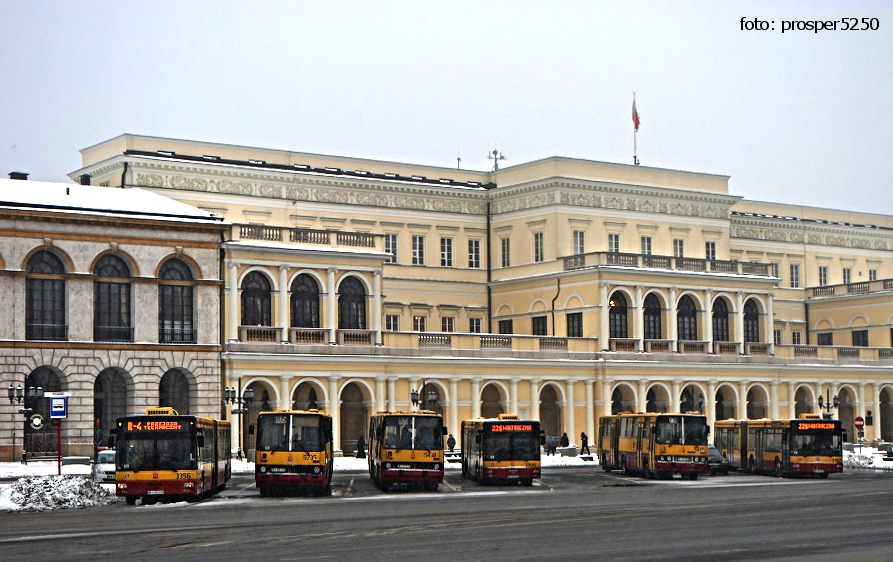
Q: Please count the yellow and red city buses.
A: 6